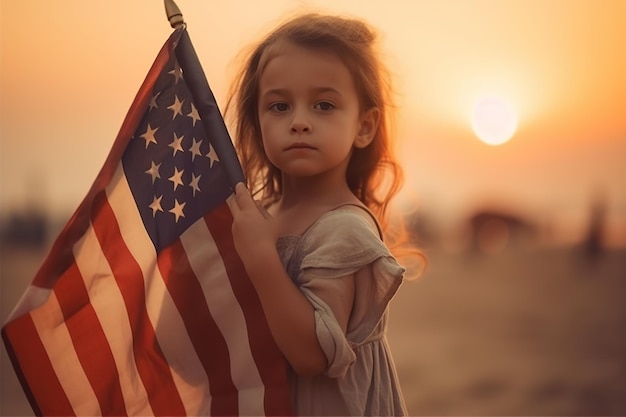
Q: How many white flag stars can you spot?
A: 13